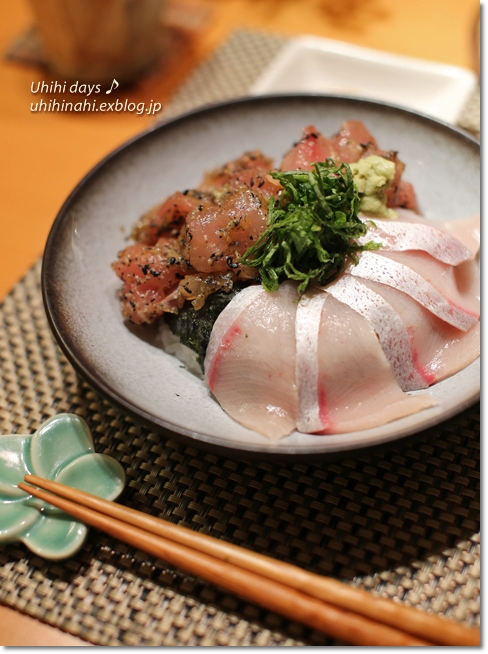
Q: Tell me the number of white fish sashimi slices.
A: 5